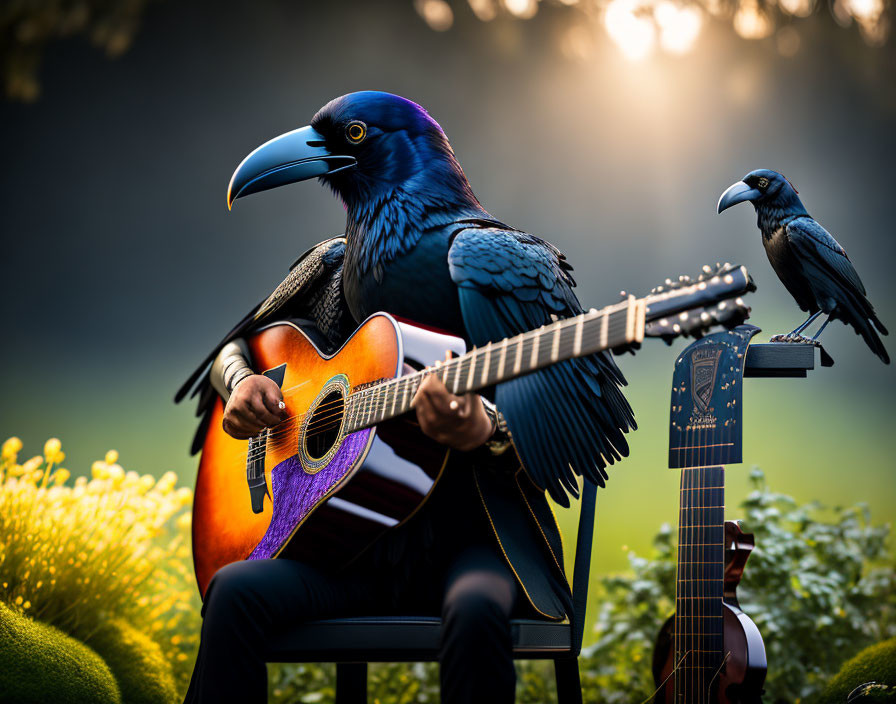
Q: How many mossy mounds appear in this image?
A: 3